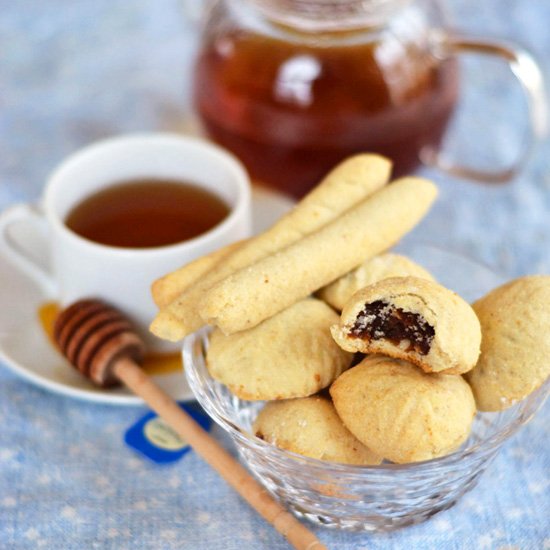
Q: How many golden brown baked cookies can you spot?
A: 9